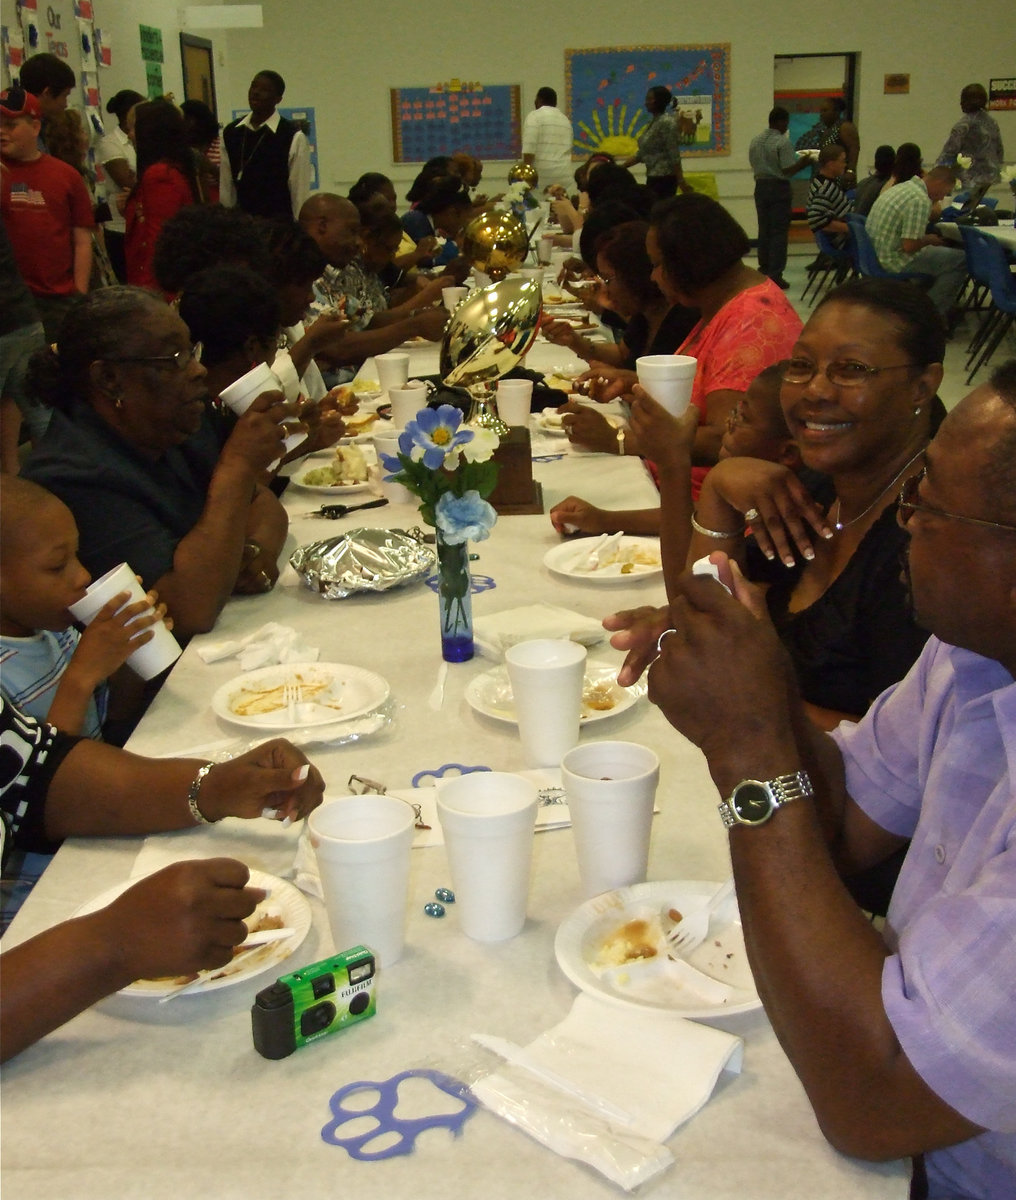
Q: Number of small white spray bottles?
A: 0